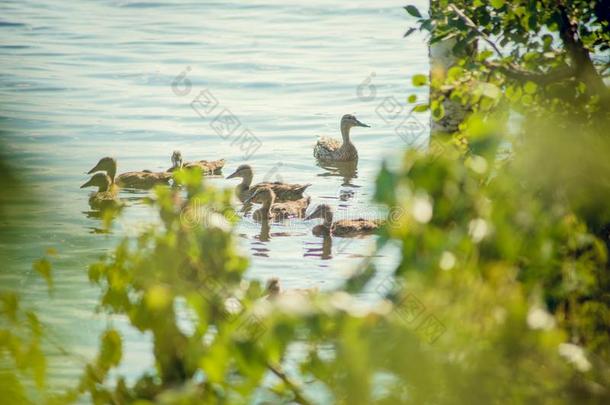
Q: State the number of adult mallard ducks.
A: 1